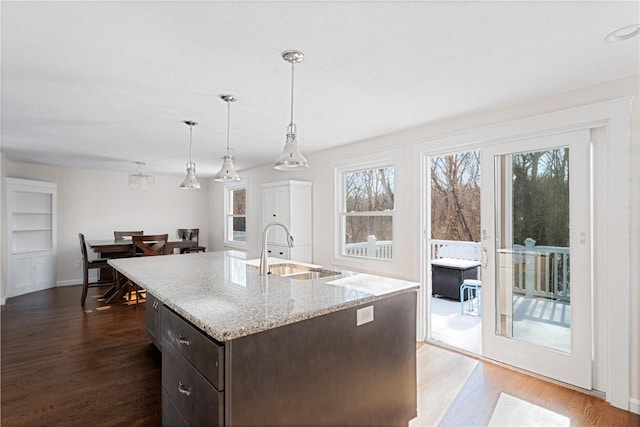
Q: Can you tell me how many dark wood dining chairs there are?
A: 4